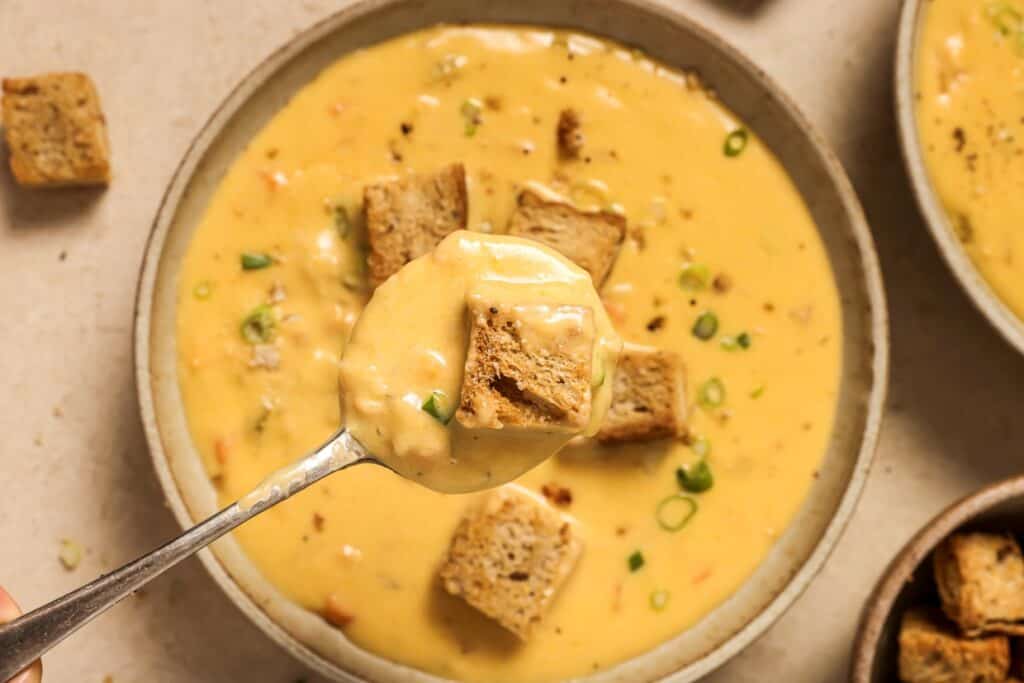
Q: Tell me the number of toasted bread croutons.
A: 8